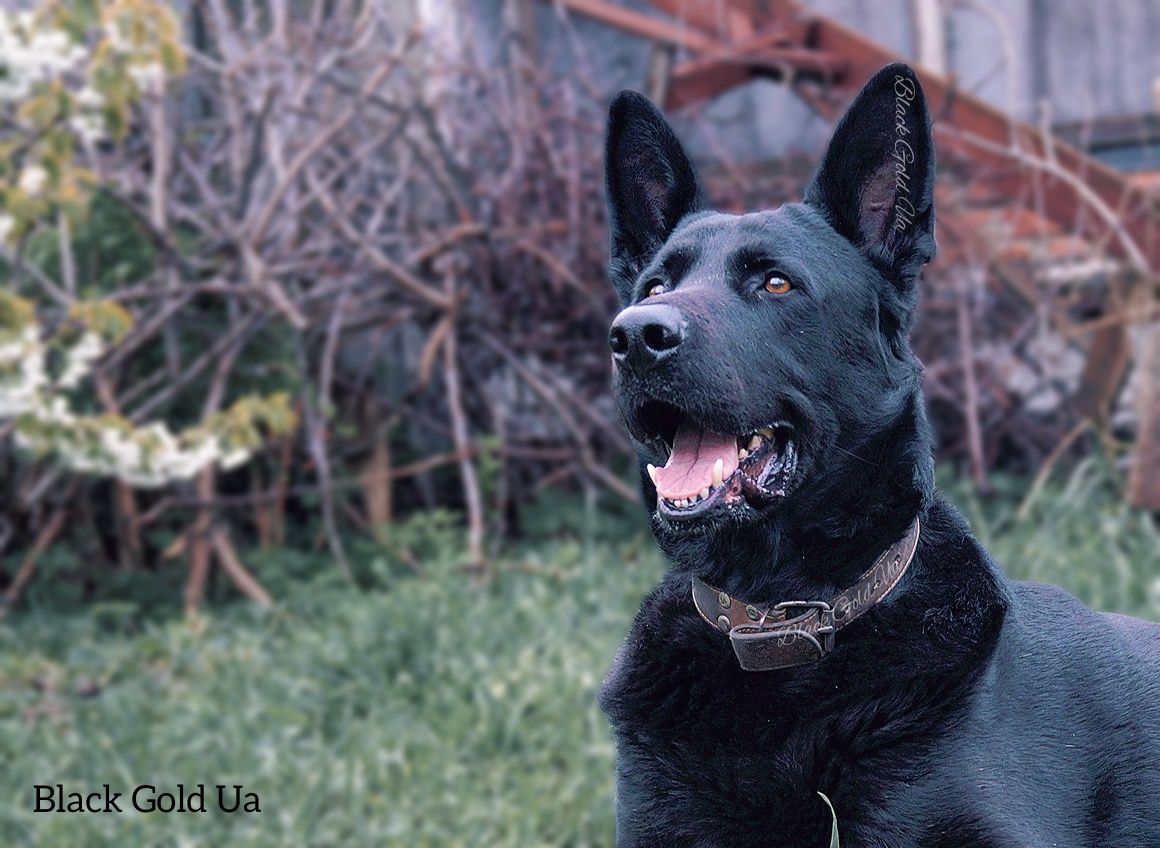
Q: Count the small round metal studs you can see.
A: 3